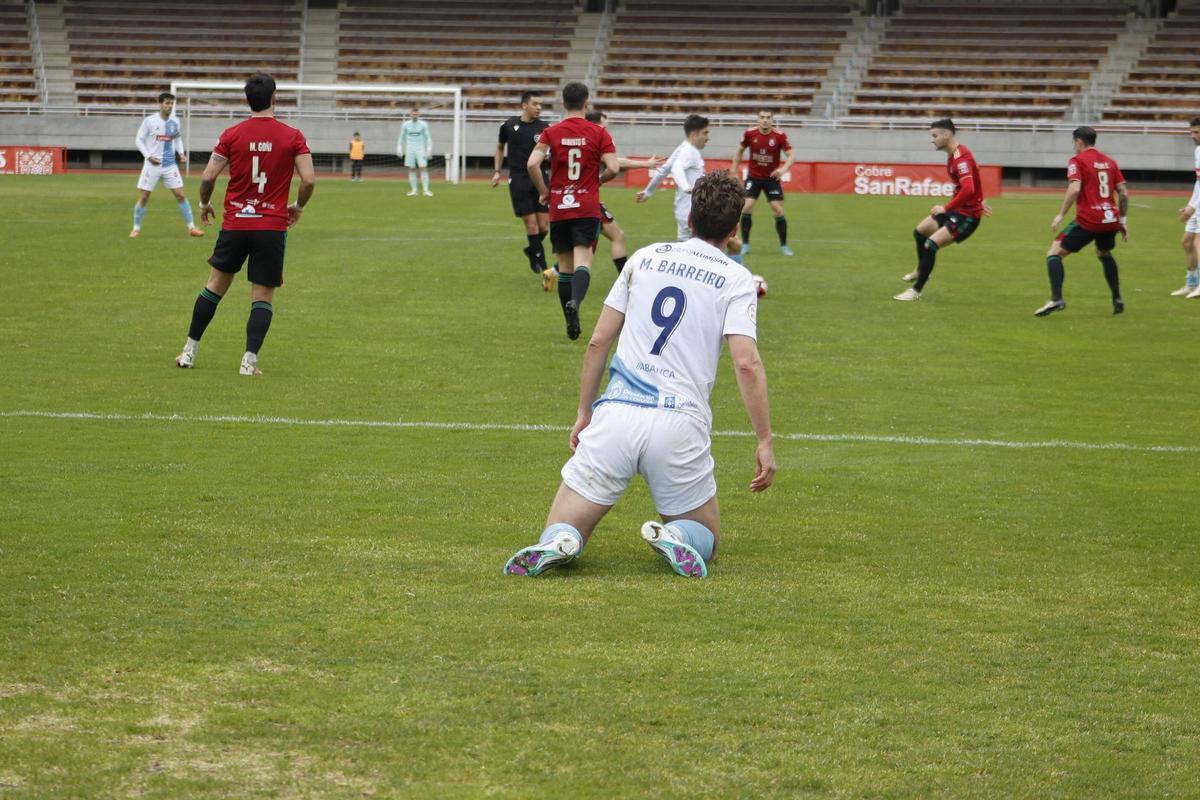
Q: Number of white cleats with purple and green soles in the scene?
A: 2